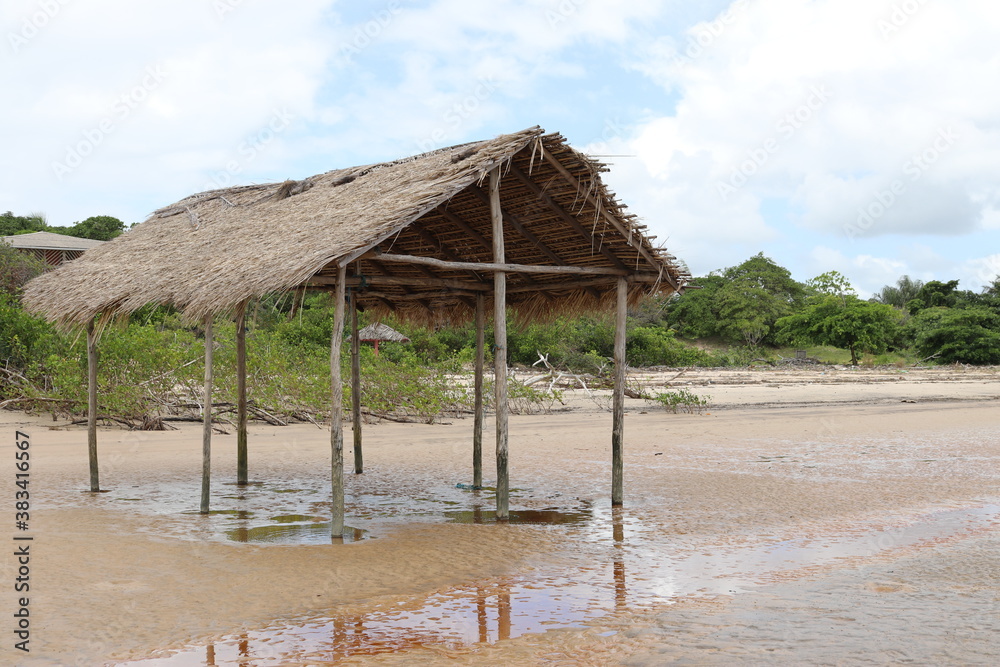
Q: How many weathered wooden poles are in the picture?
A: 8